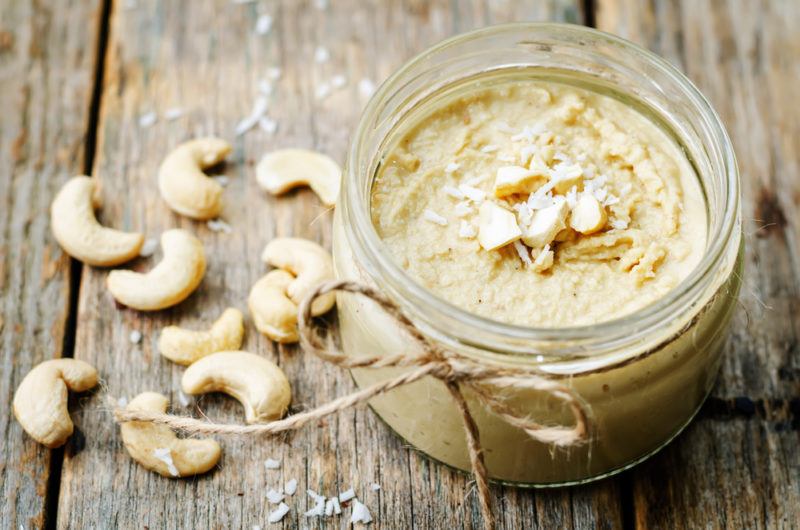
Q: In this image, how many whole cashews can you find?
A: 10